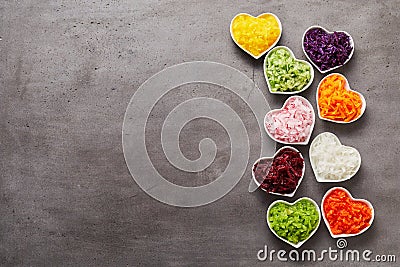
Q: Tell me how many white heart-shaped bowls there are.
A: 9